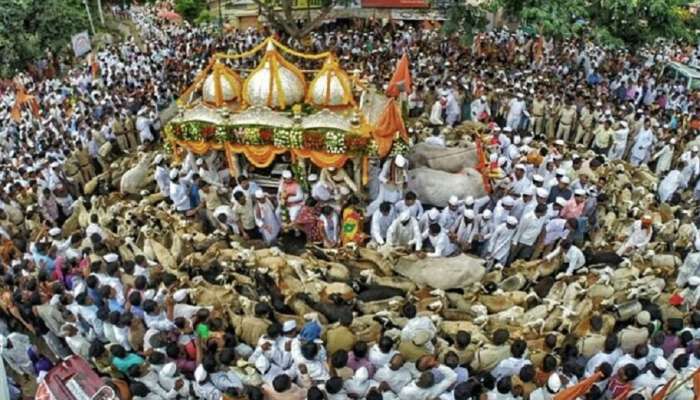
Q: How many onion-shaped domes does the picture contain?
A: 3